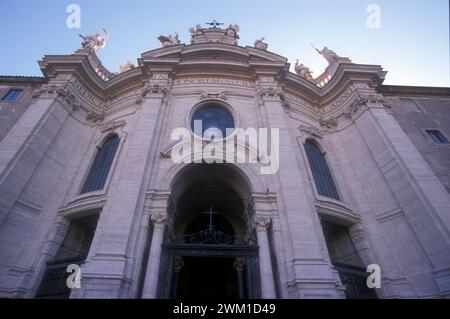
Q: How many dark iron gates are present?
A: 3